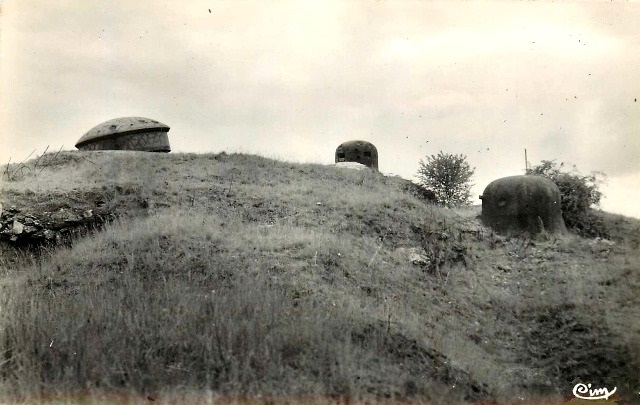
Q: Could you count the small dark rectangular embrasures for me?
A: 2